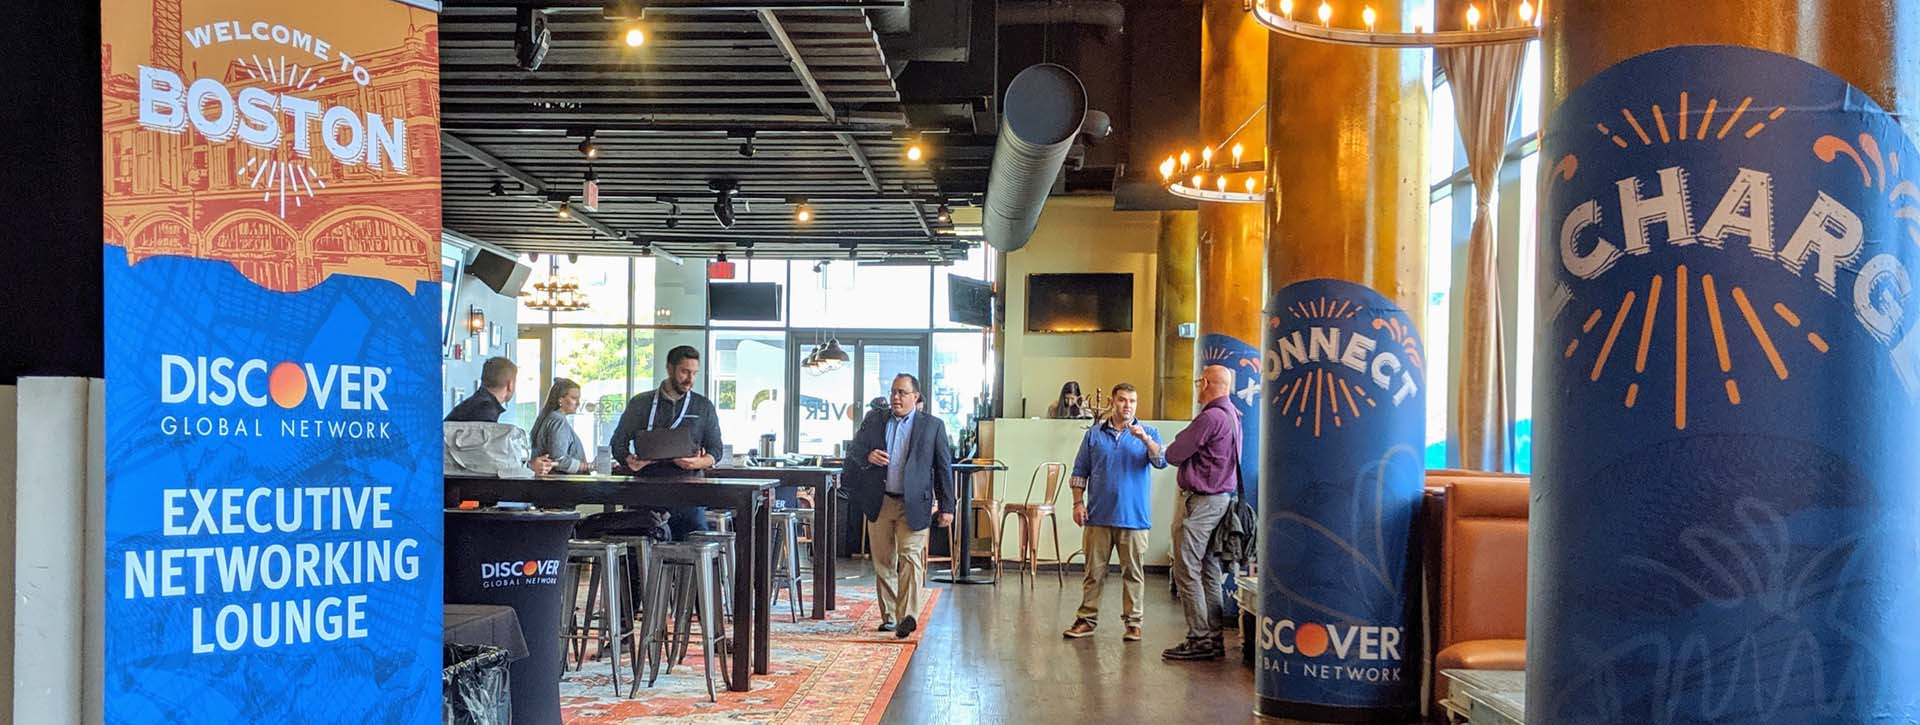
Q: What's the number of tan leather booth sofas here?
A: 1